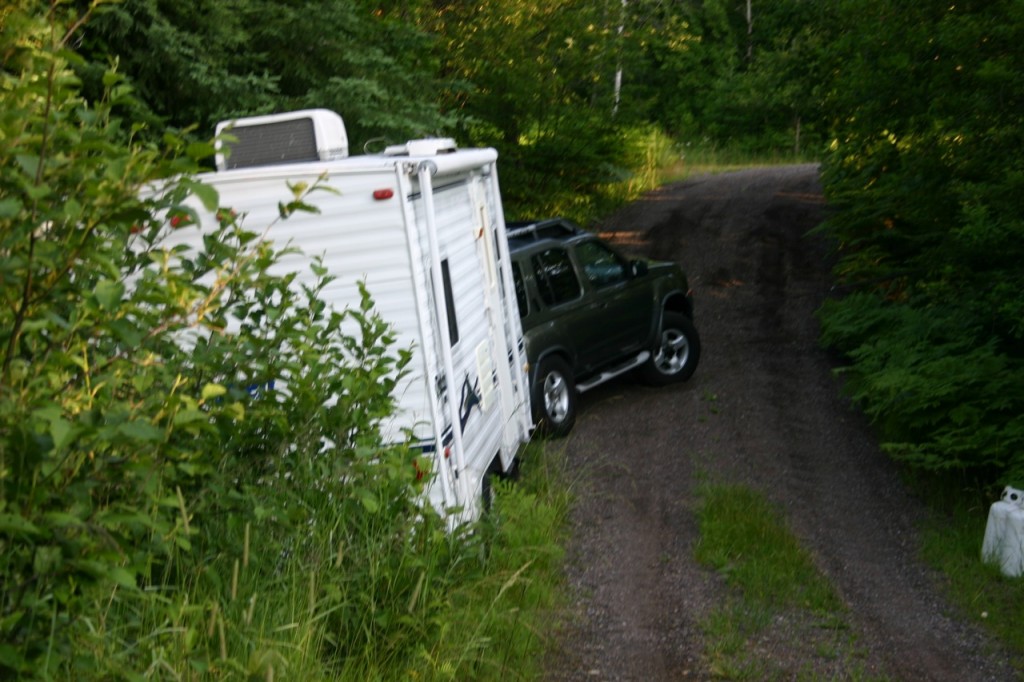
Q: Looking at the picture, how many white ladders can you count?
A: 0